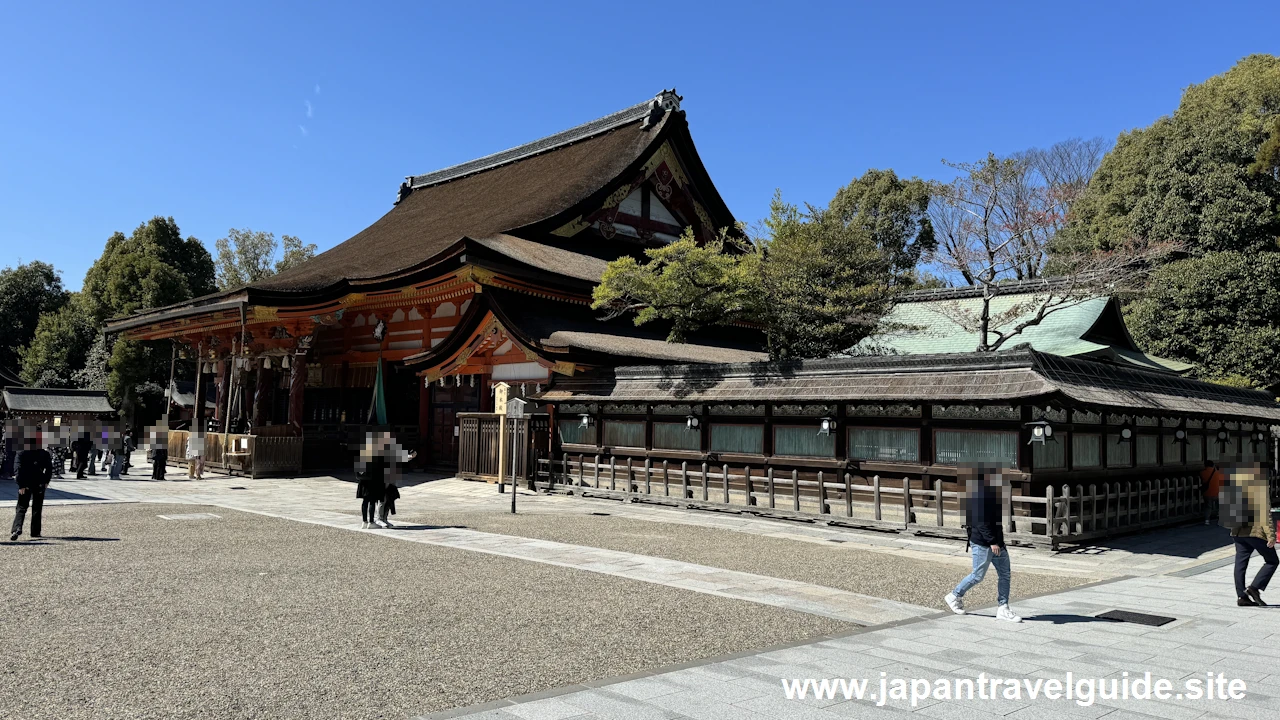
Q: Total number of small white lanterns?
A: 8